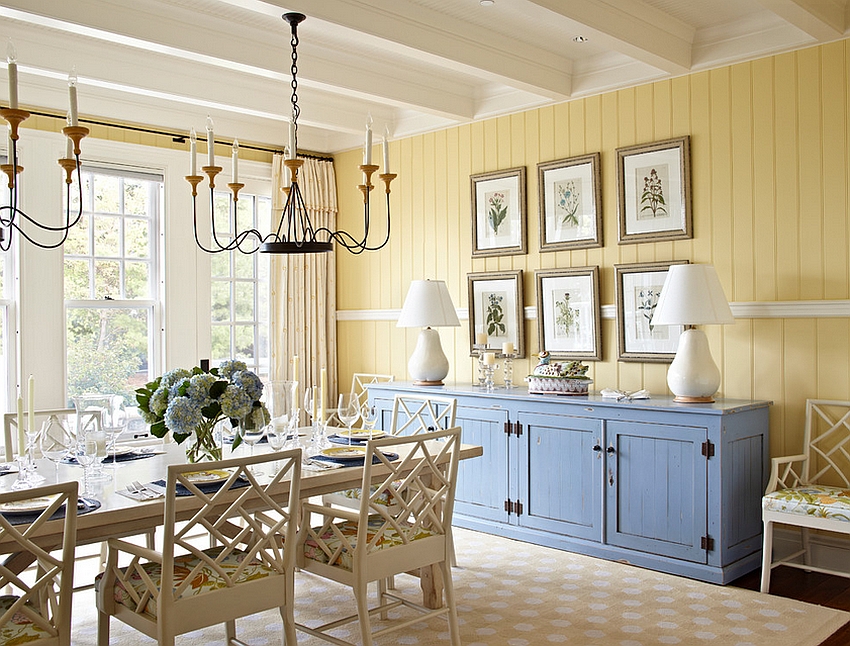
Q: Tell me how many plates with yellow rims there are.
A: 4